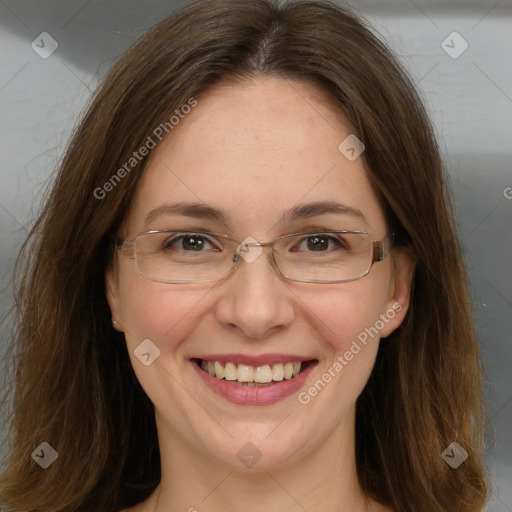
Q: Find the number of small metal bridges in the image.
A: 1